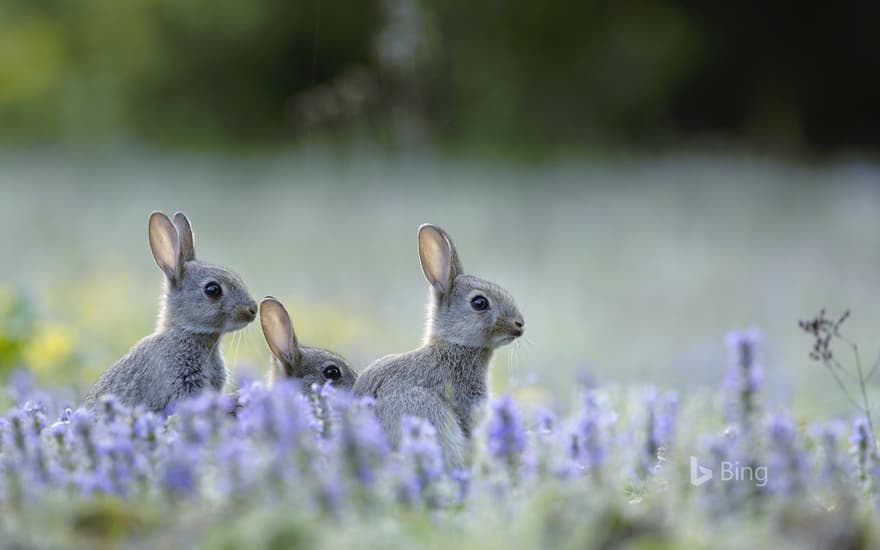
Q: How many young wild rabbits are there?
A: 3